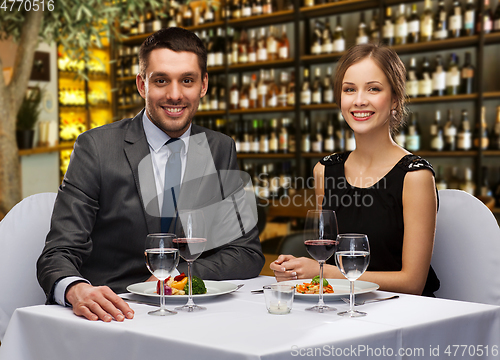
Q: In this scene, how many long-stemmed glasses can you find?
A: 4